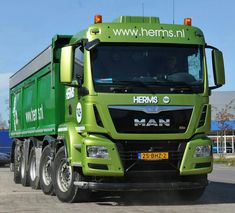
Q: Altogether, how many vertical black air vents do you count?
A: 2